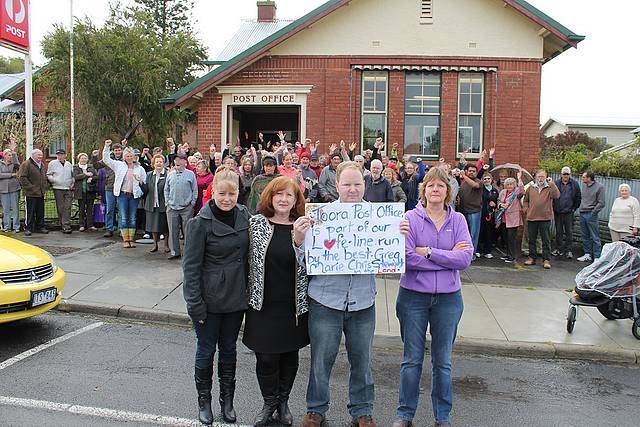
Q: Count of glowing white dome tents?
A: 0